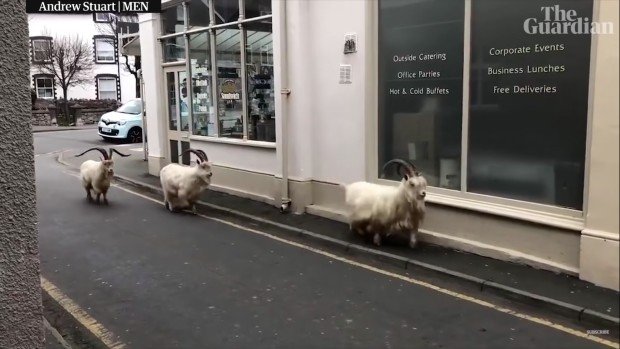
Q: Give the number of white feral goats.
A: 3